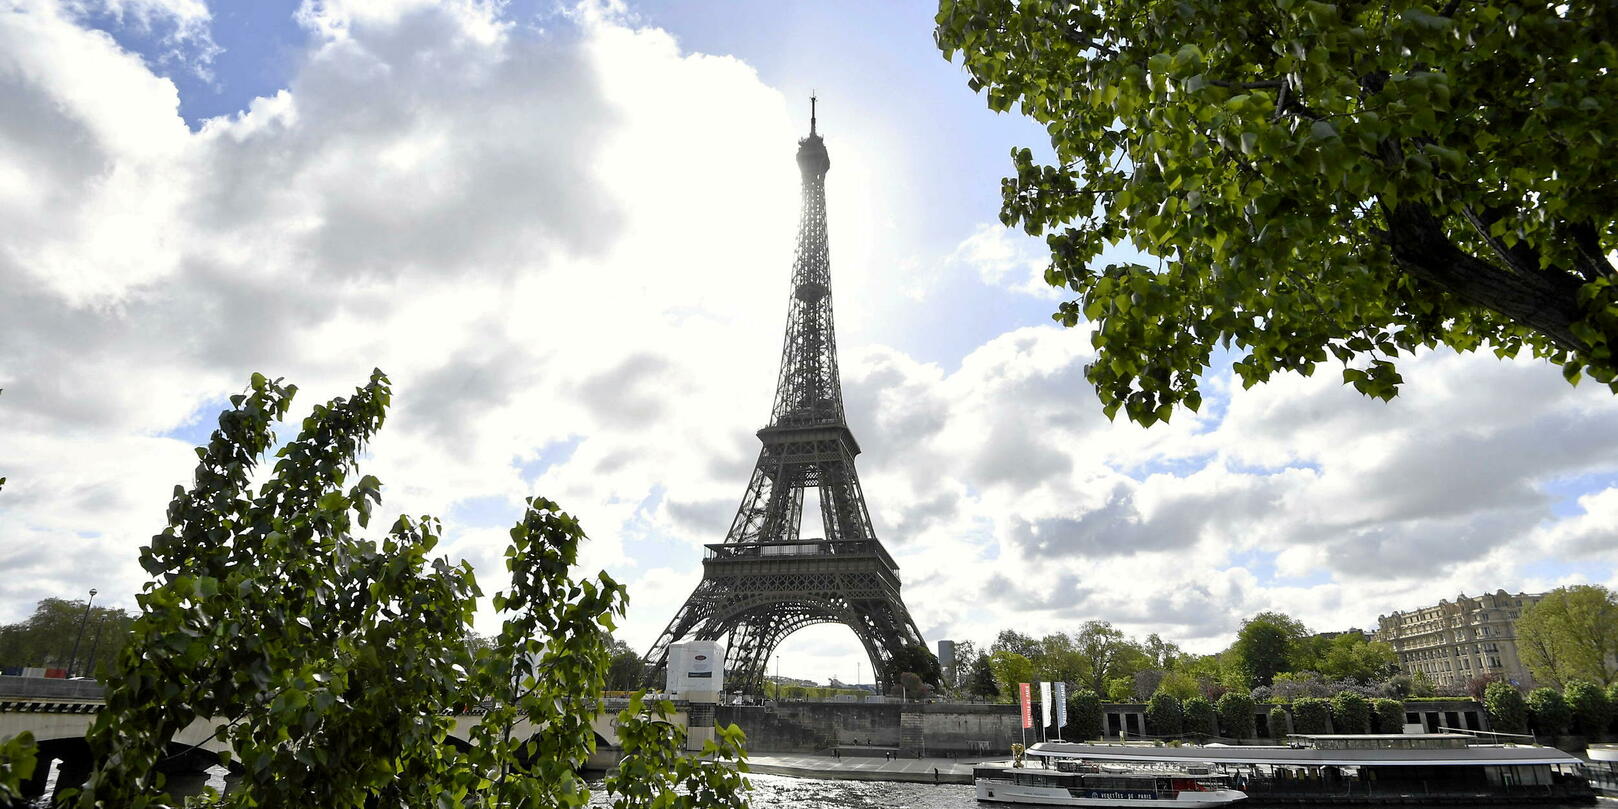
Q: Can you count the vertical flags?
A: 3